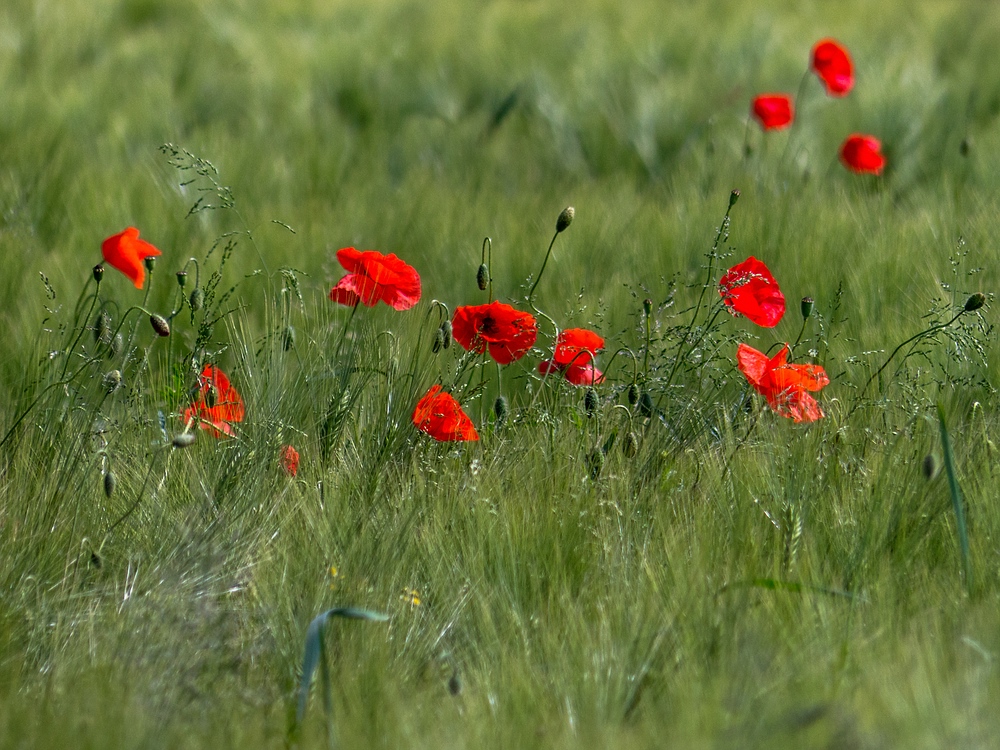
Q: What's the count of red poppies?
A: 12